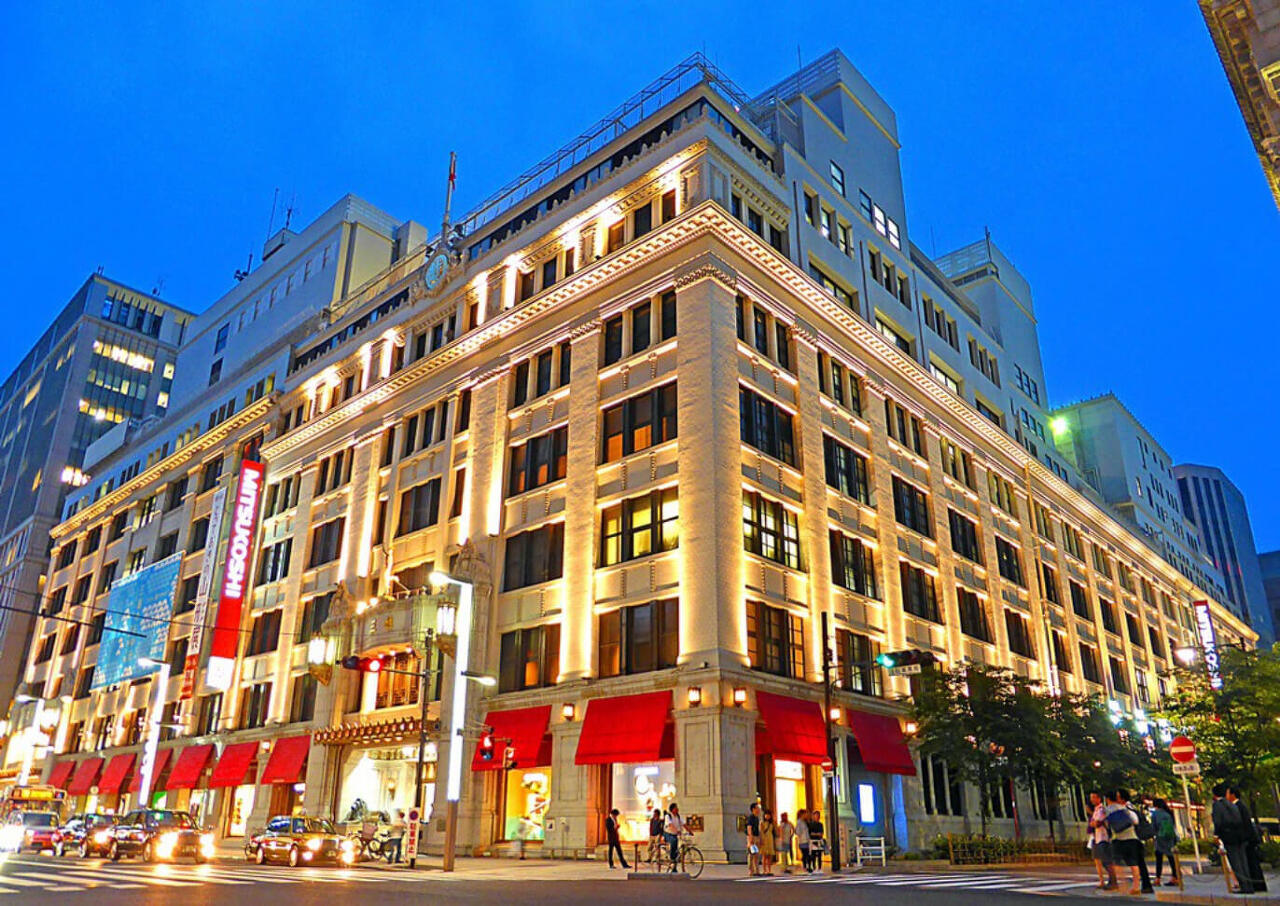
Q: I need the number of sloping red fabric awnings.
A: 11